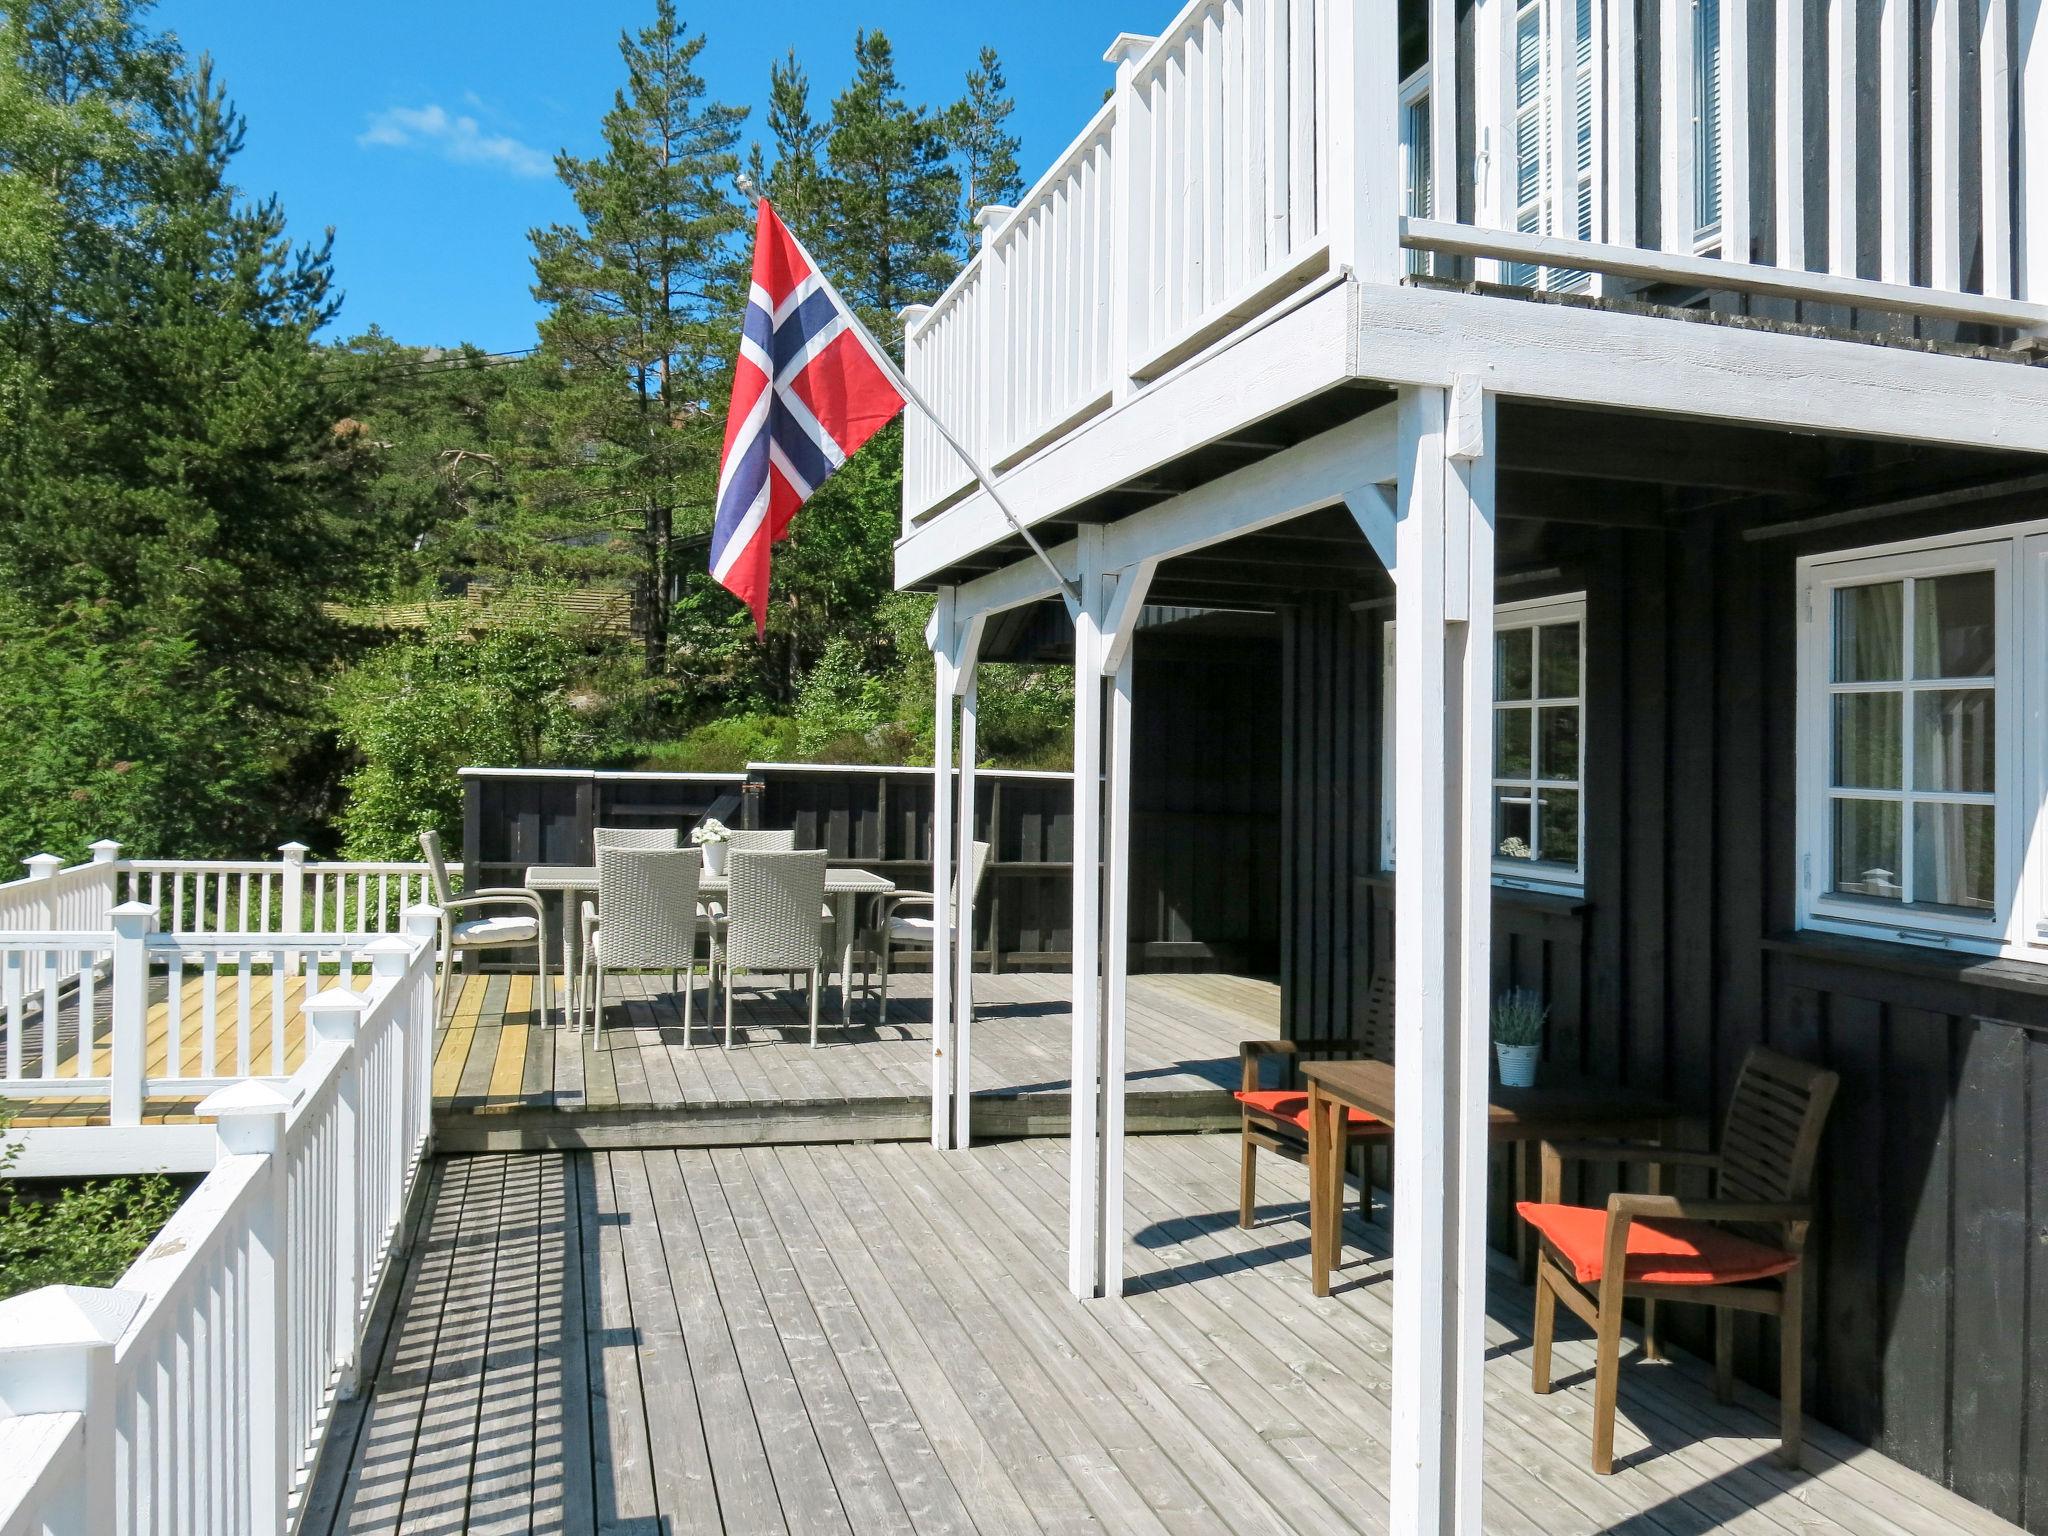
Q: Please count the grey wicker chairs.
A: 6